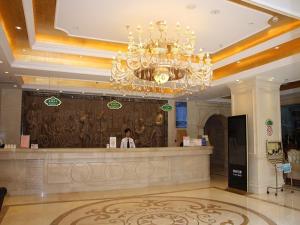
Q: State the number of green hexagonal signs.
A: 3